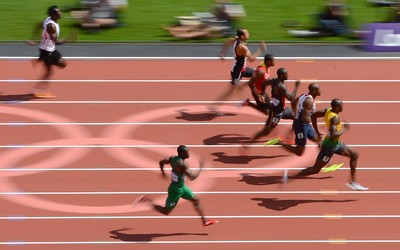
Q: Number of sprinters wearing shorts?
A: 7